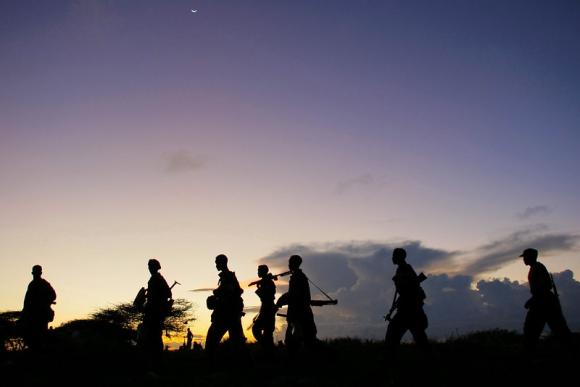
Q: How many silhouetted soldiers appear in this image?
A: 7